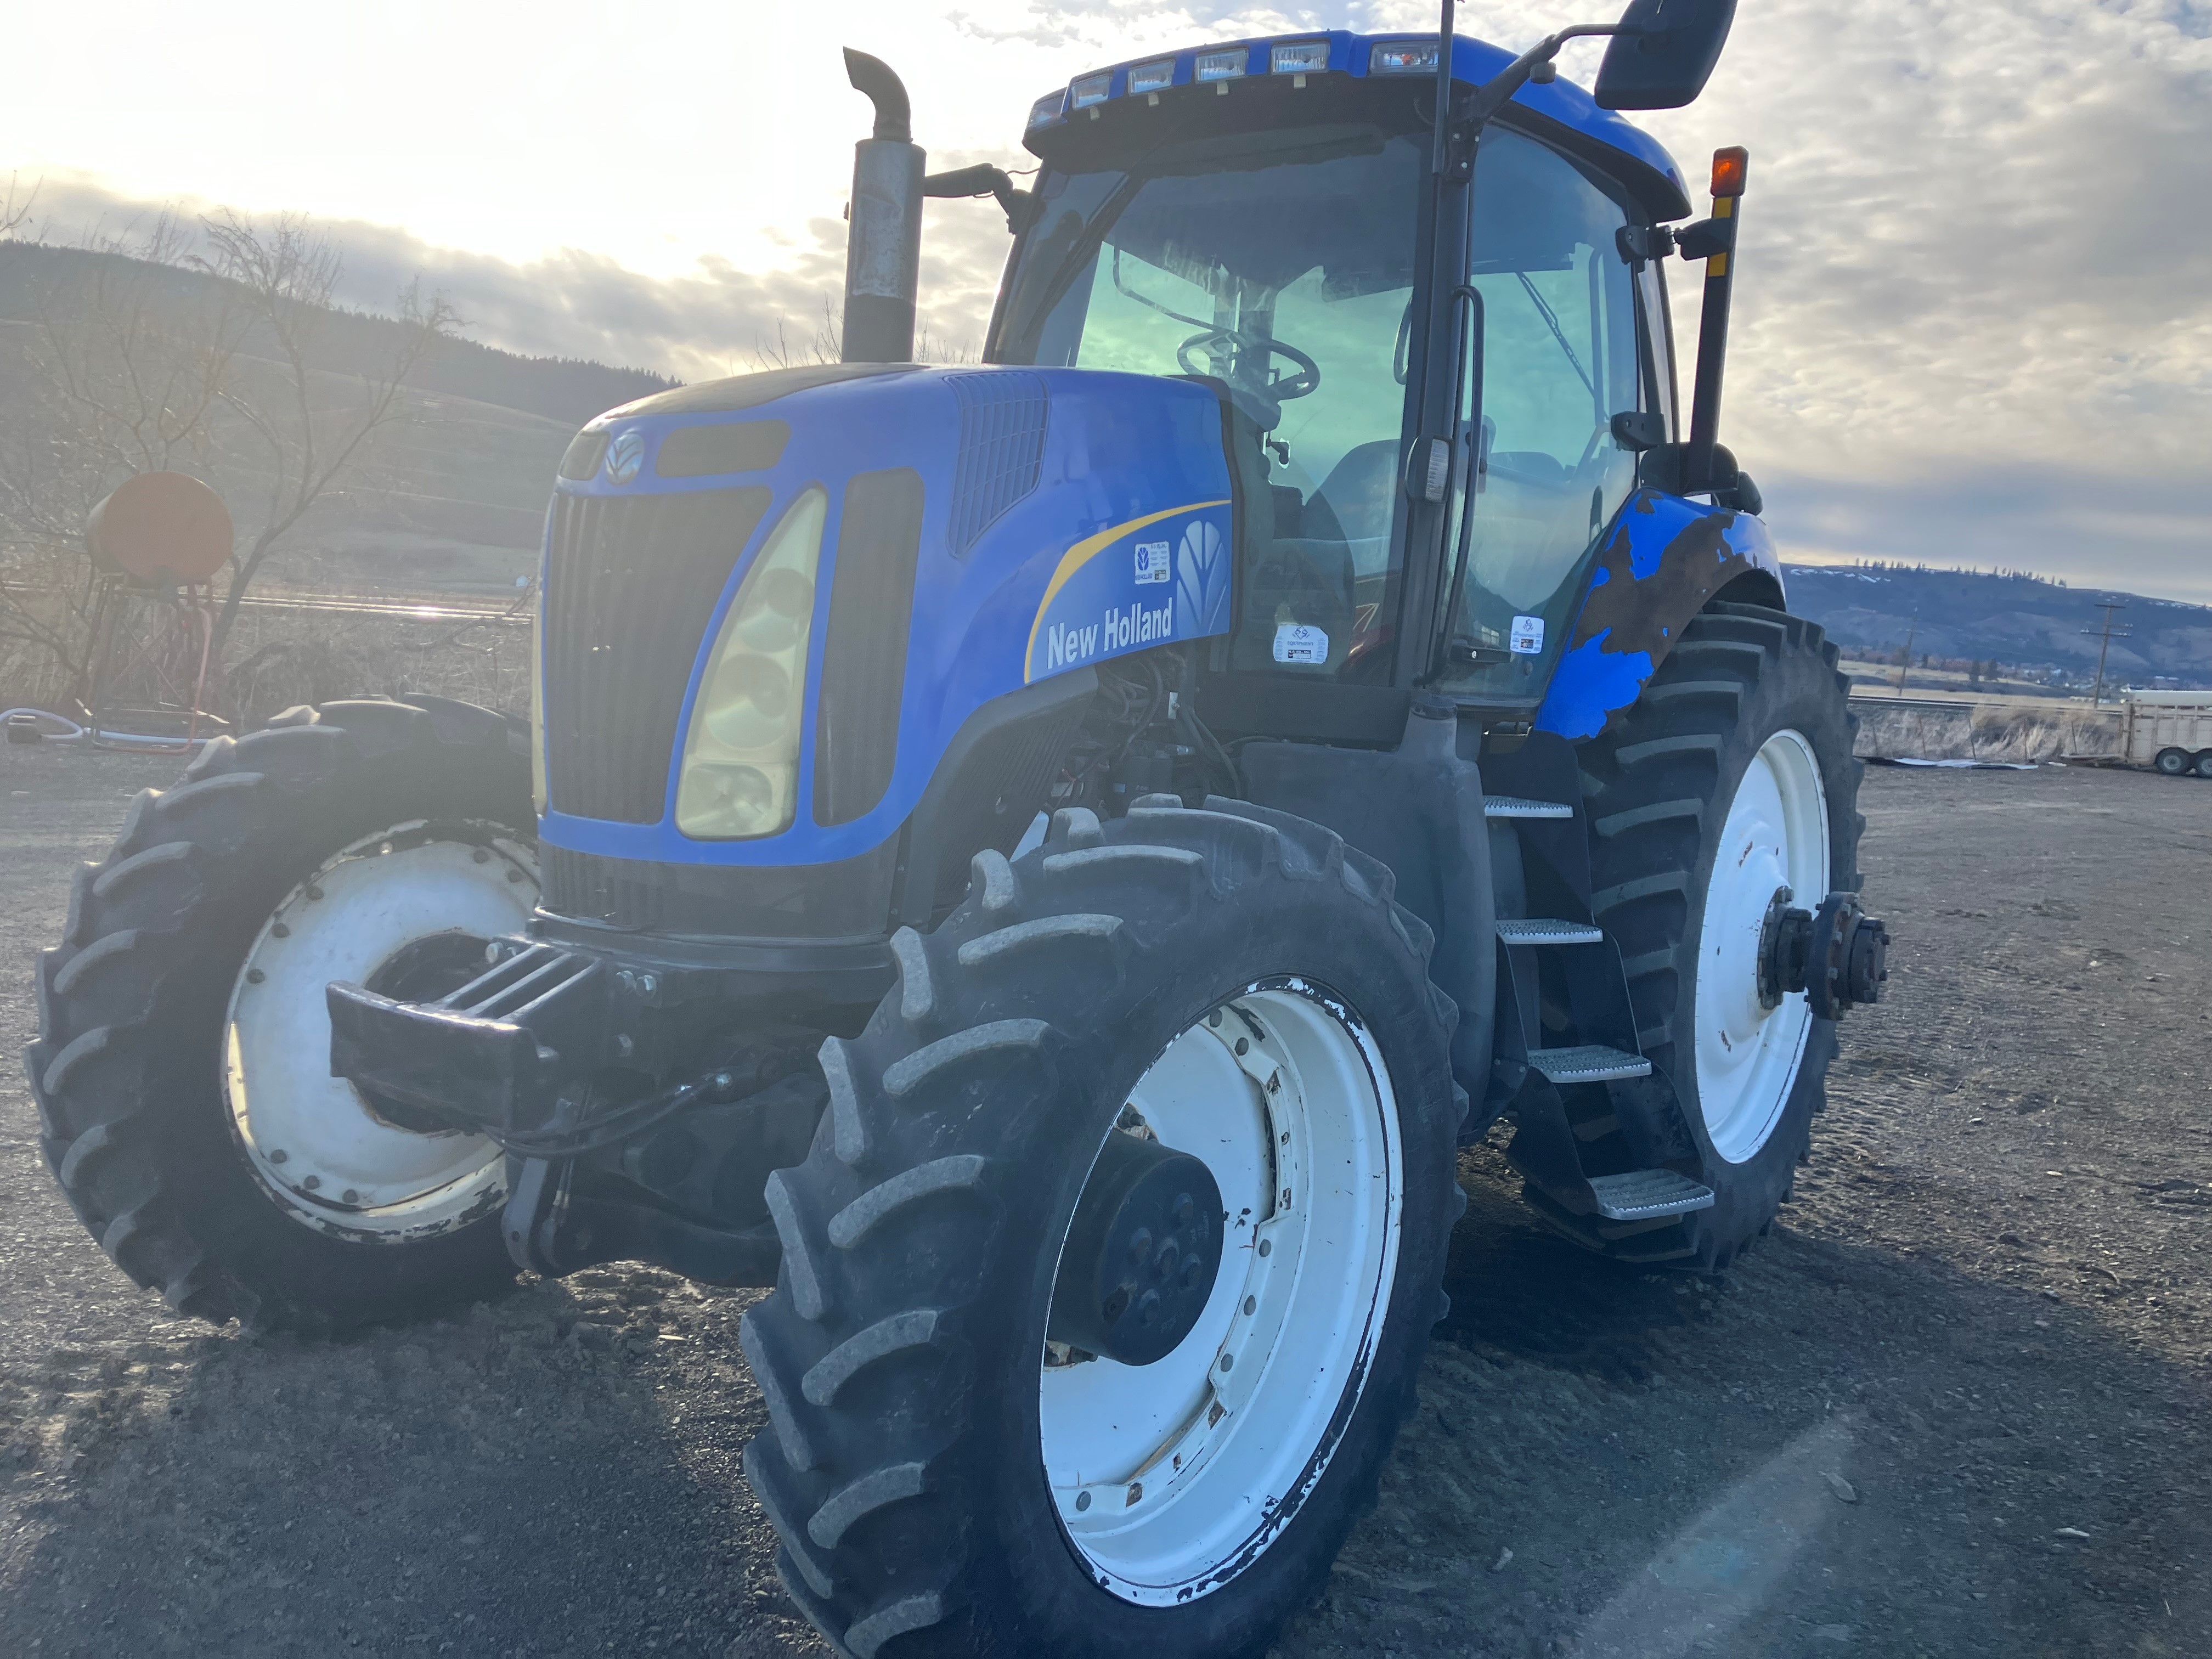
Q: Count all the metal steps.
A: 4